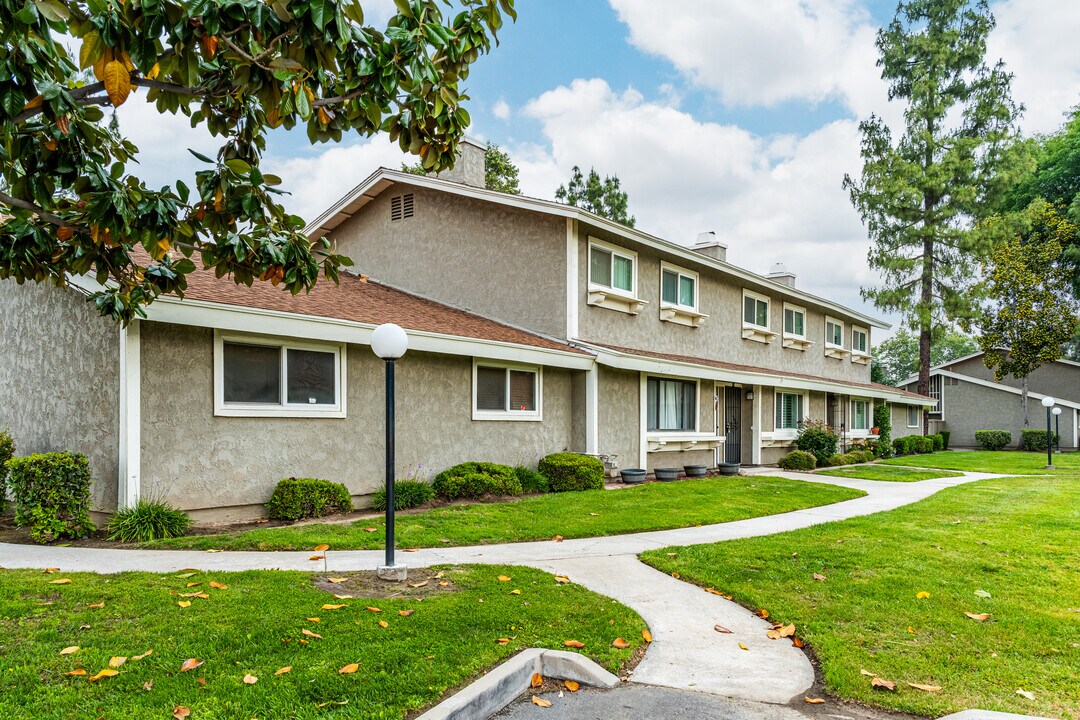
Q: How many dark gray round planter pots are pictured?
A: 4